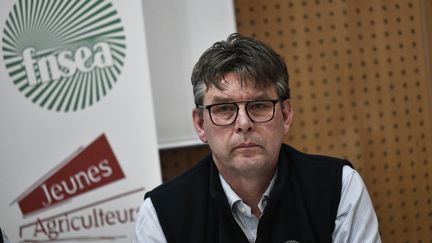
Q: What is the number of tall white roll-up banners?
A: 1